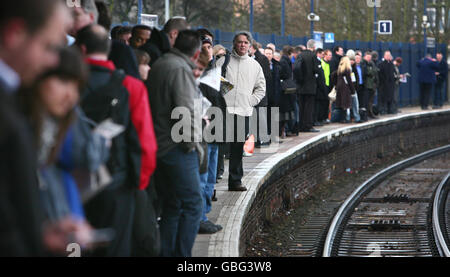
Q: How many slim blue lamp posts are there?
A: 6